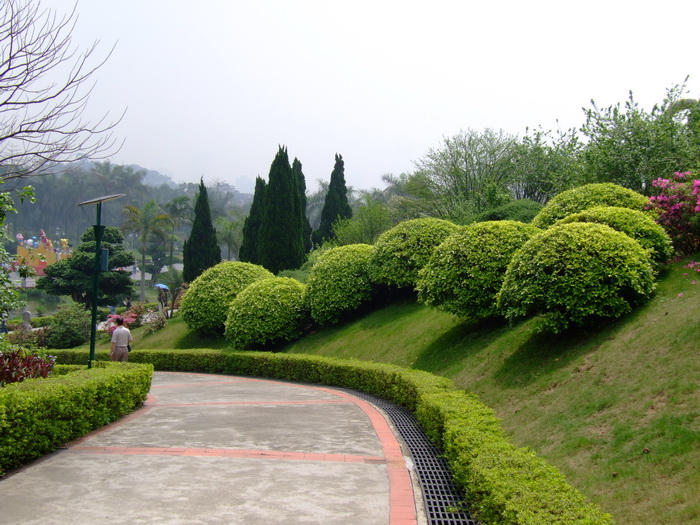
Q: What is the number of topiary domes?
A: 8